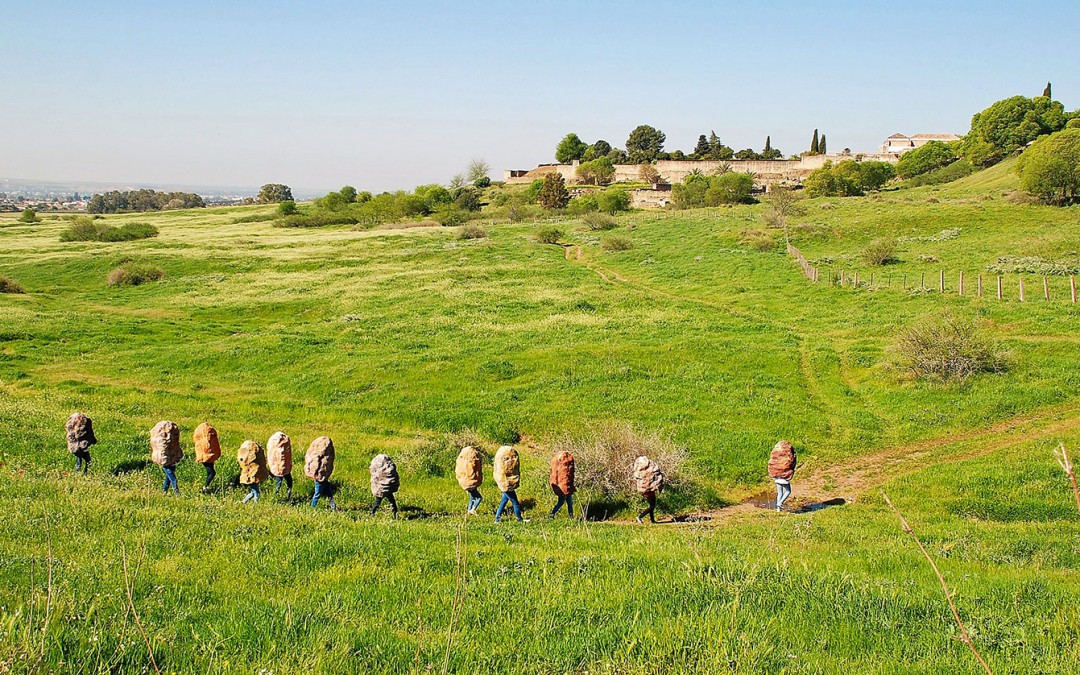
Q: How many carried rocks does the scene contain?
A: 12